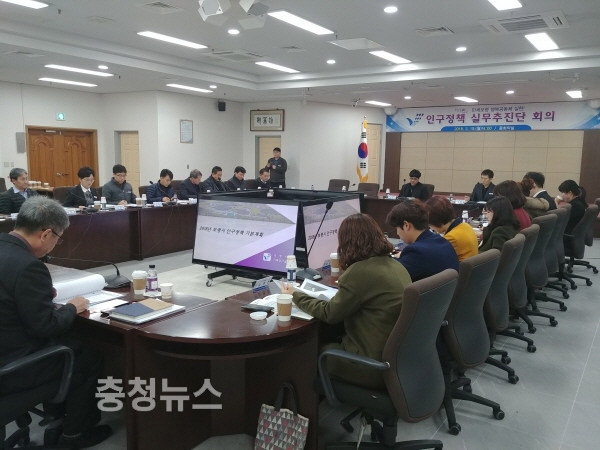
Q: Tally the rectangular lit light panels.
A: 13